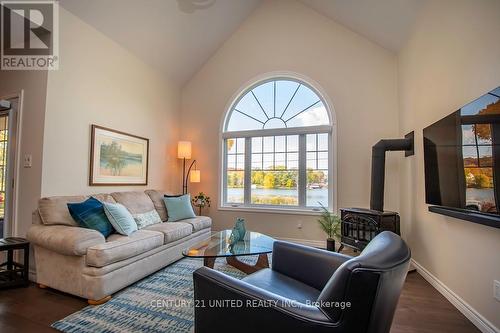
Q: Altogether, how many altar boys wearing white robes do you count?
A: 0